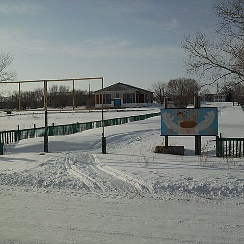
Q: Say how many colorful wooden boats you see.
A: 0